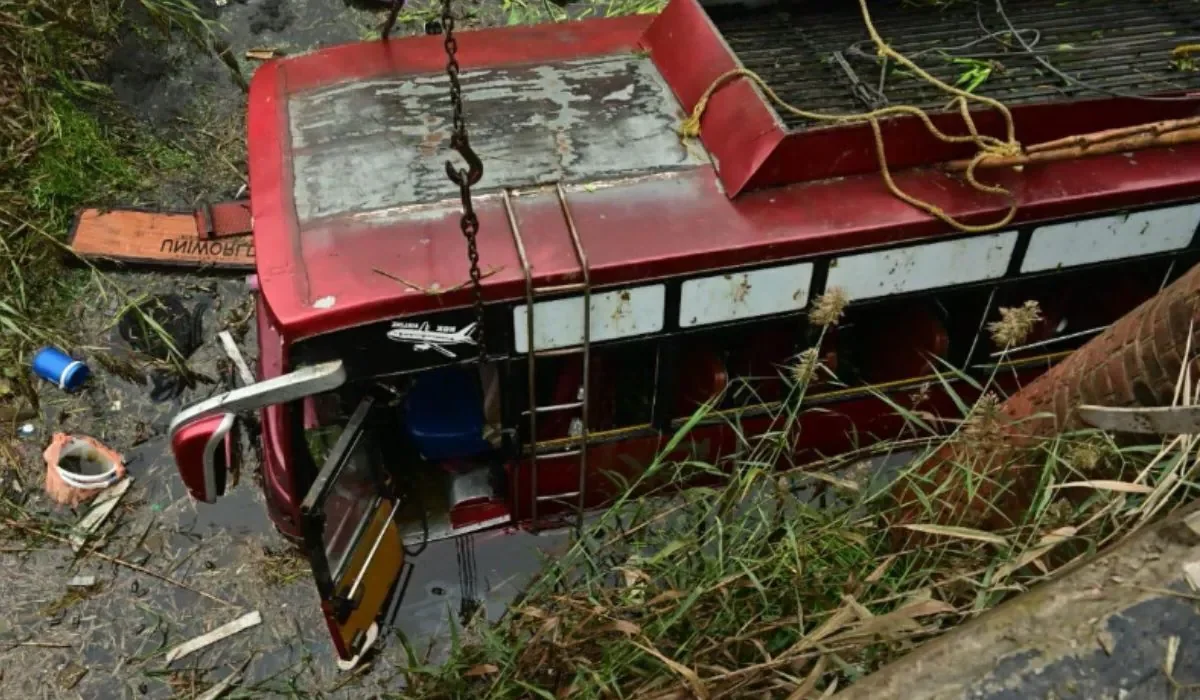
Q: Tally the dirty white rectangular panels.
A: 4